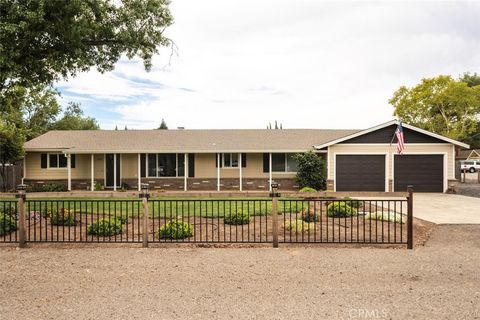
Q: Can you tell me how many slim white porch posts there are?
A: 8